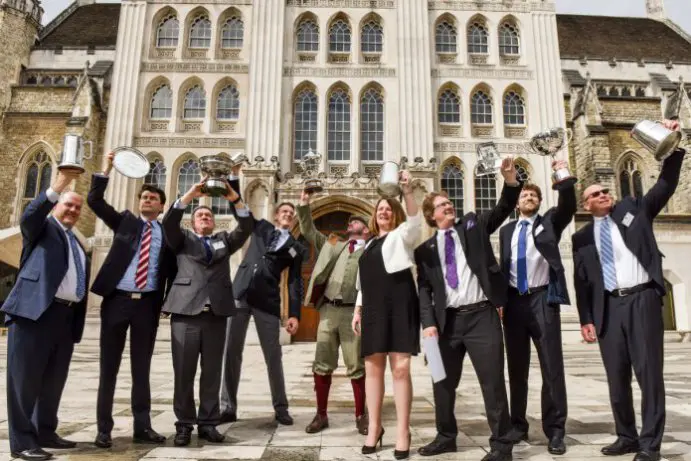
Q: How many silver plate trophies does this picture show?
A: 1